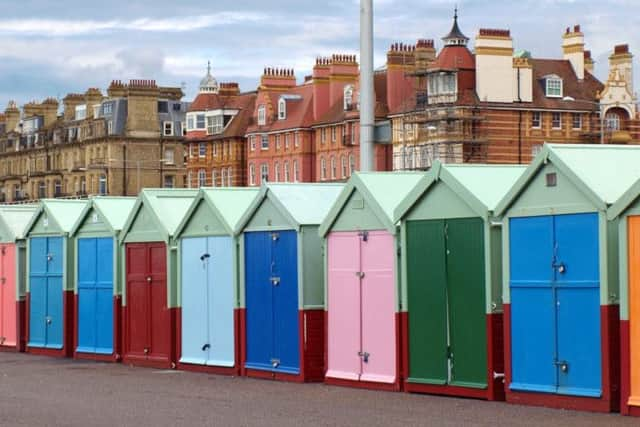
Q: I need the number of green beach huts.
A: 1